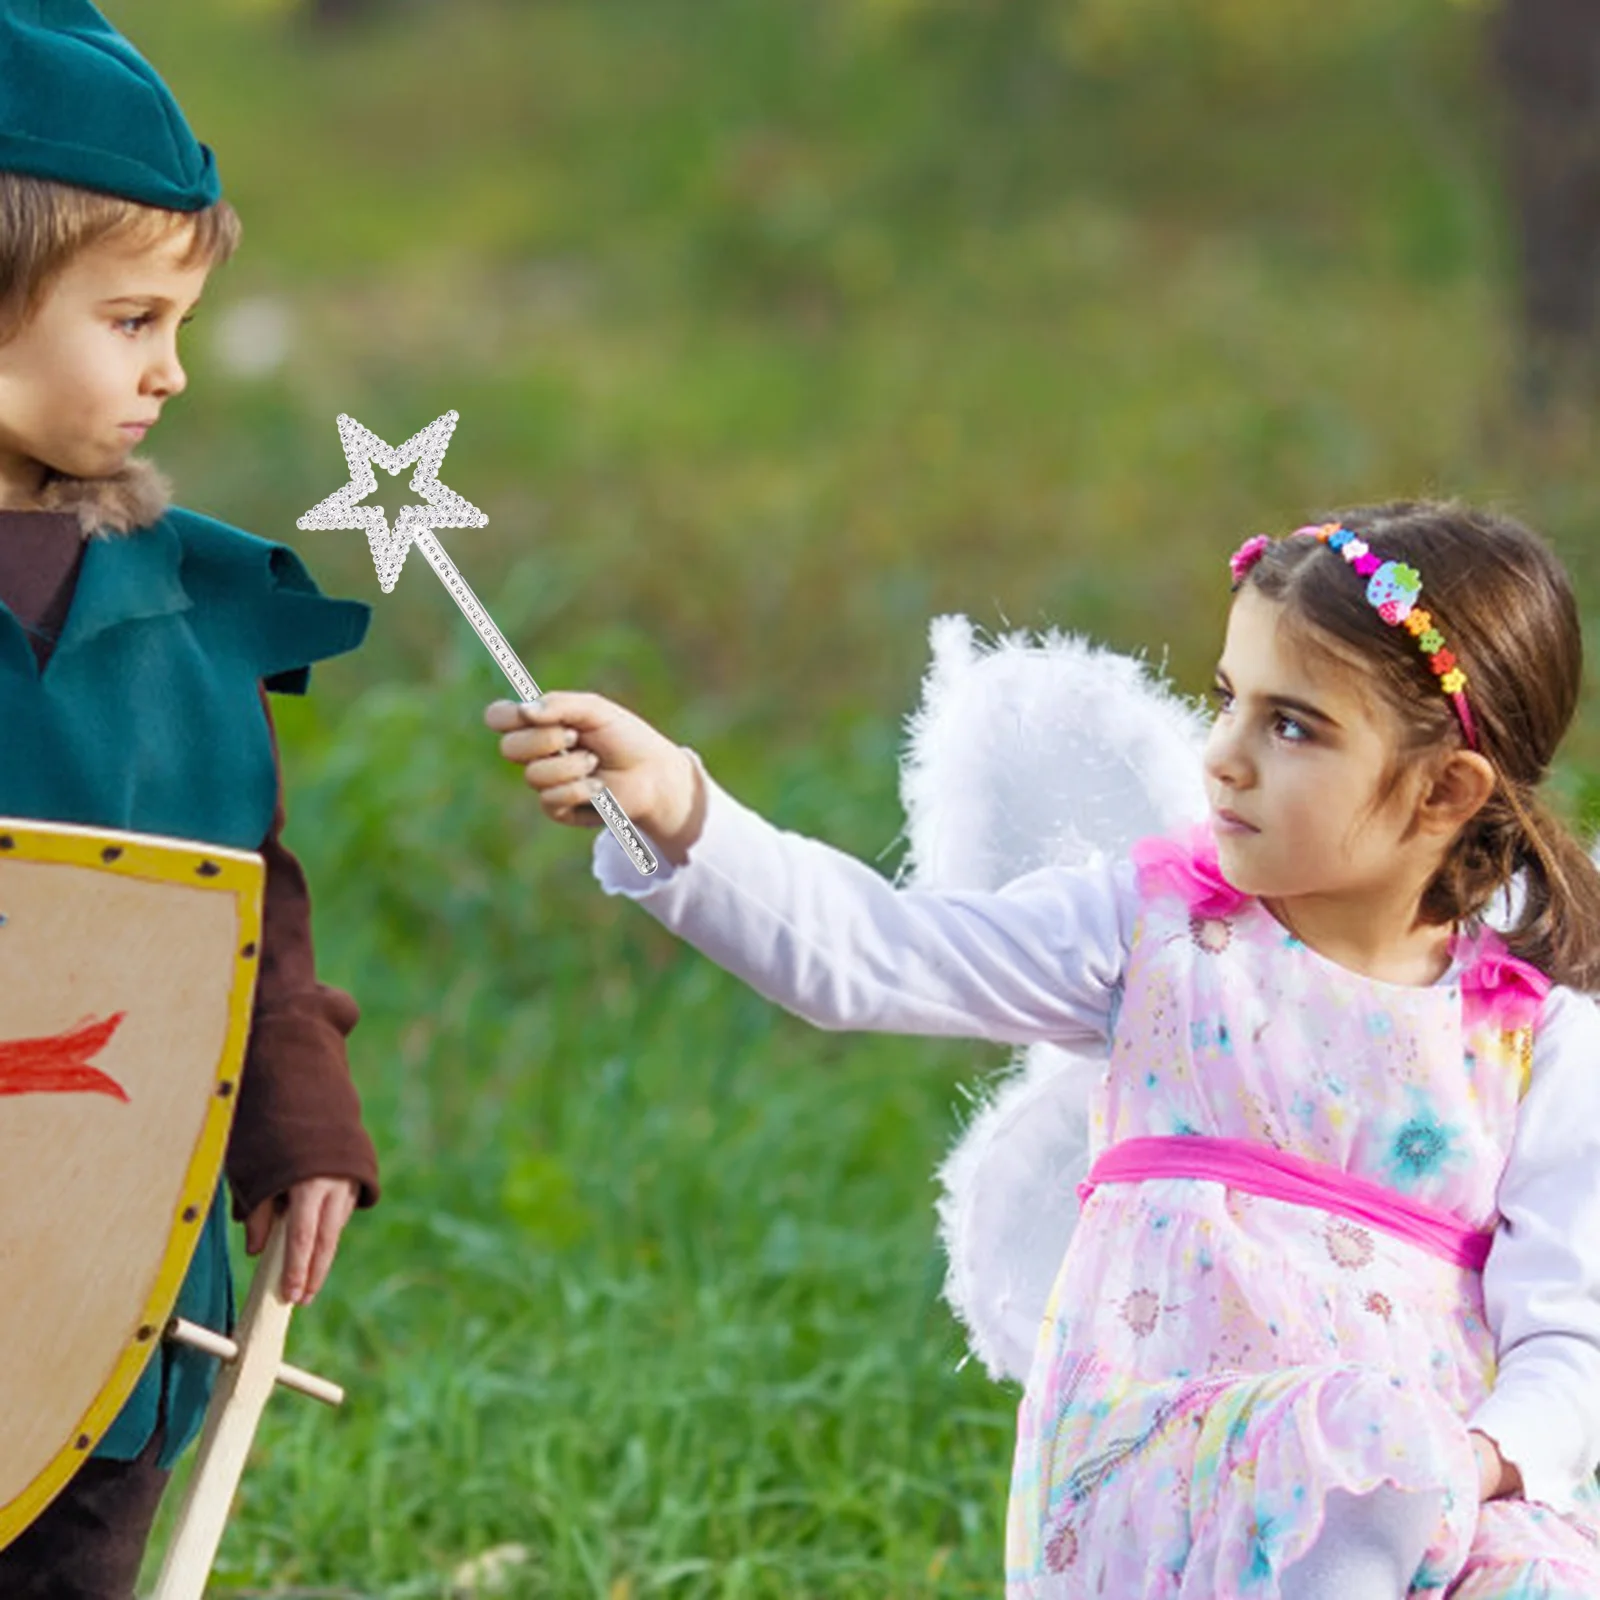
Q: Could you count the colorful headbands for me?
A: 1